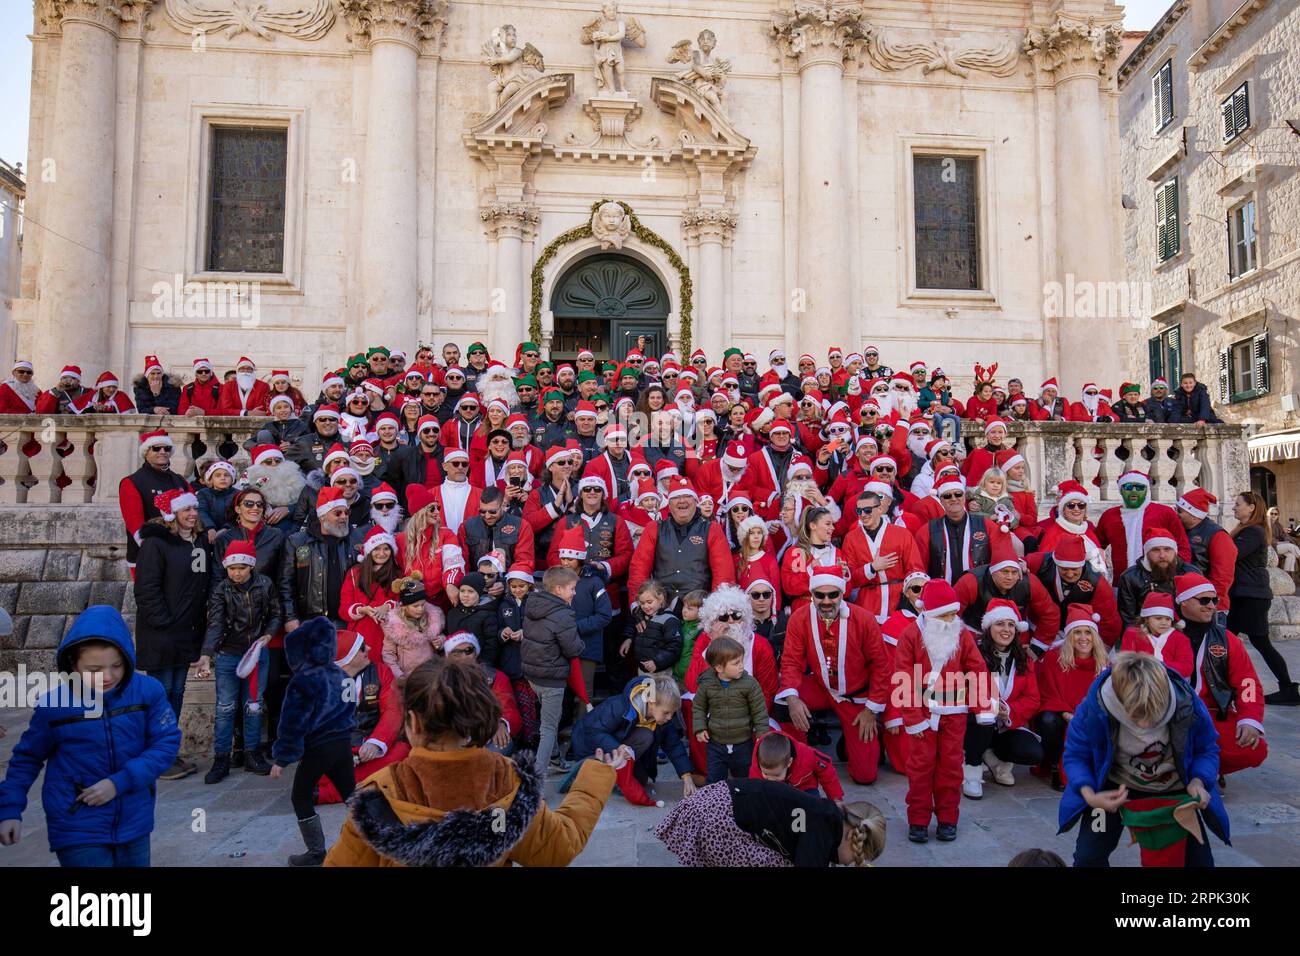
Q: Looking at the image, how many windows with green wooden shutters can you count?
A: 5